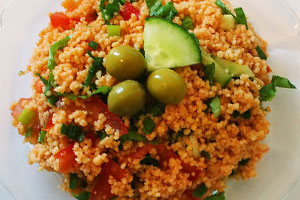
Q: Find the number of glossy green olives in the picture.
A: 3